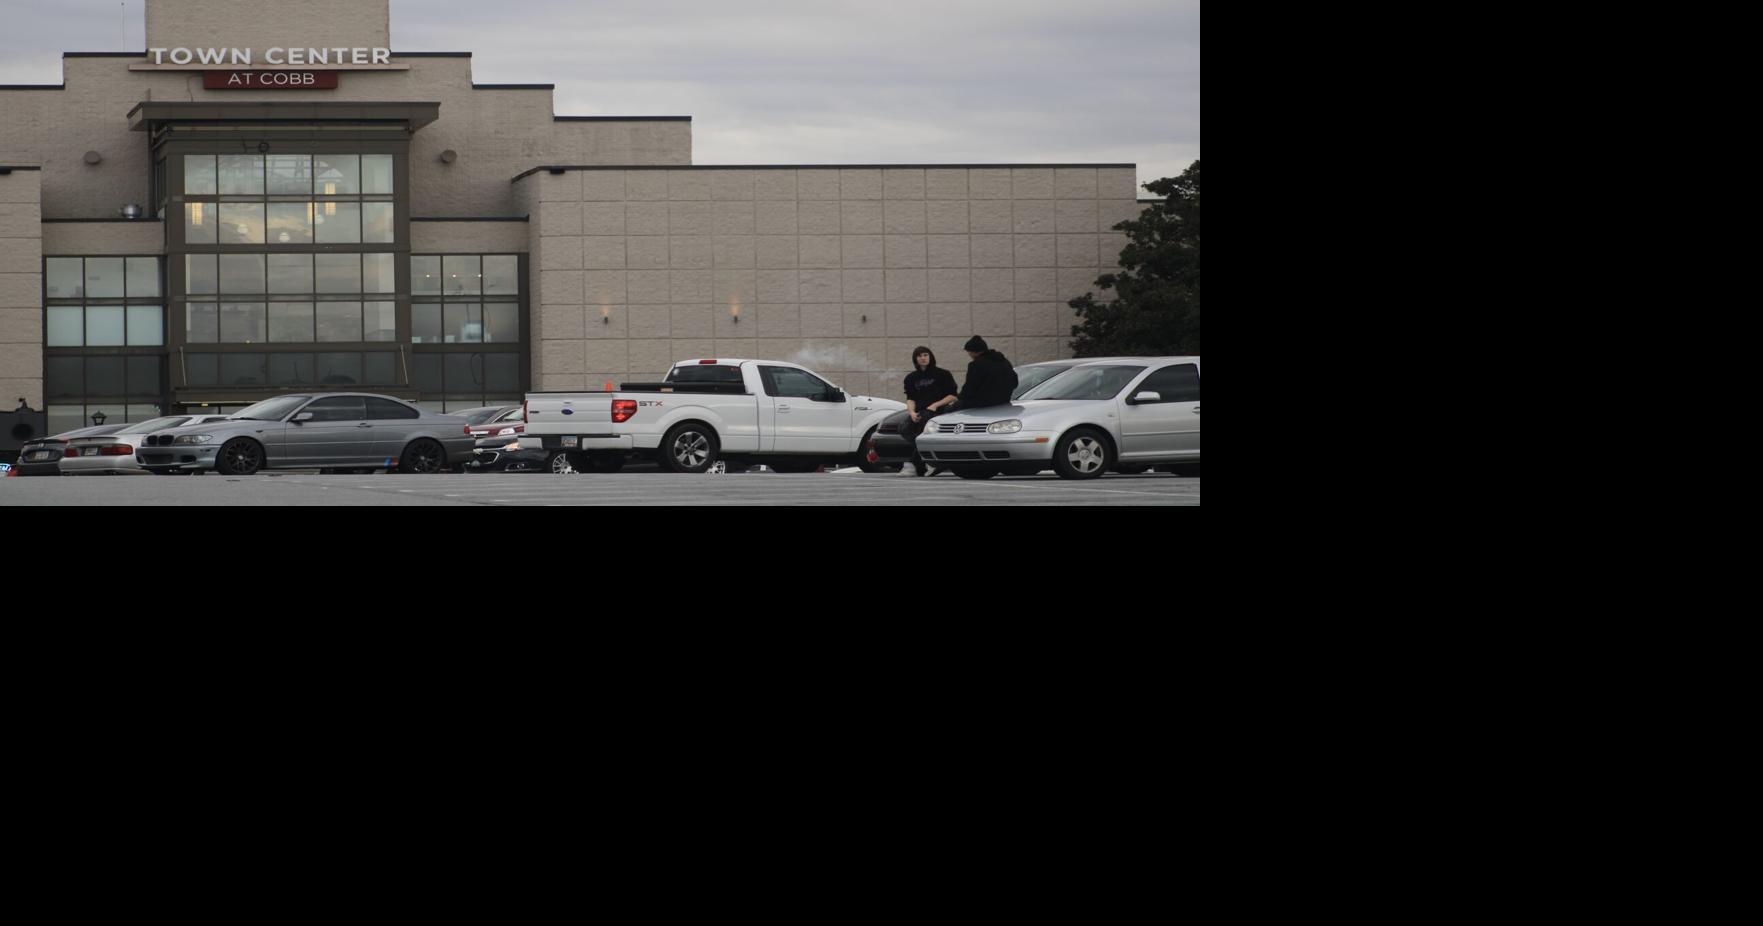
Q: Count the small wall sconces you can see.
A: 3